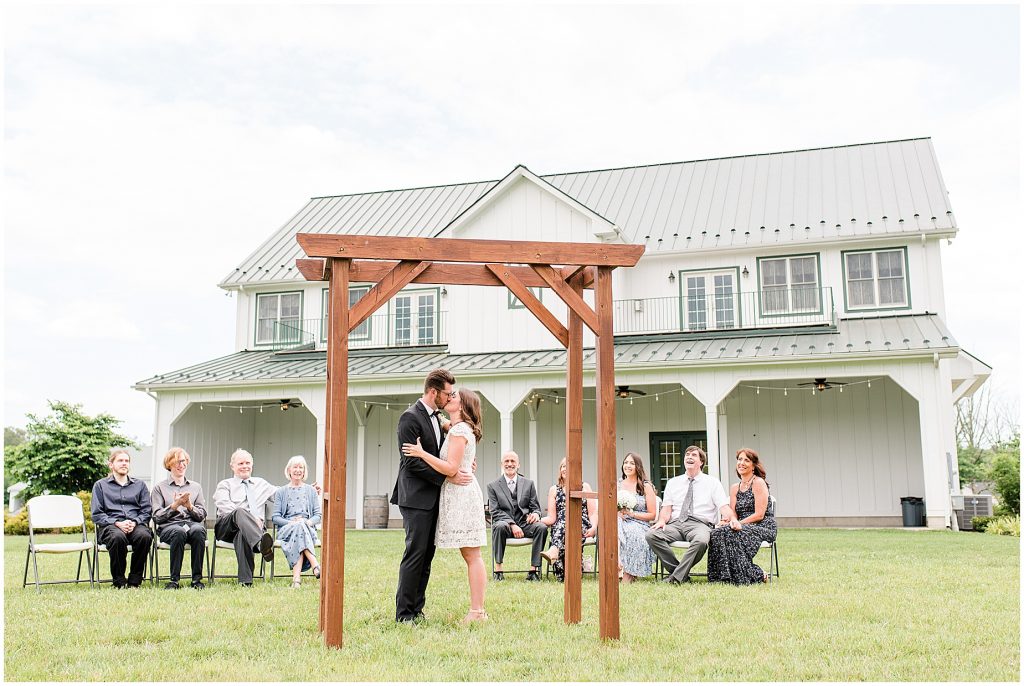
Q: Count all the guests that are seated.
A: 9